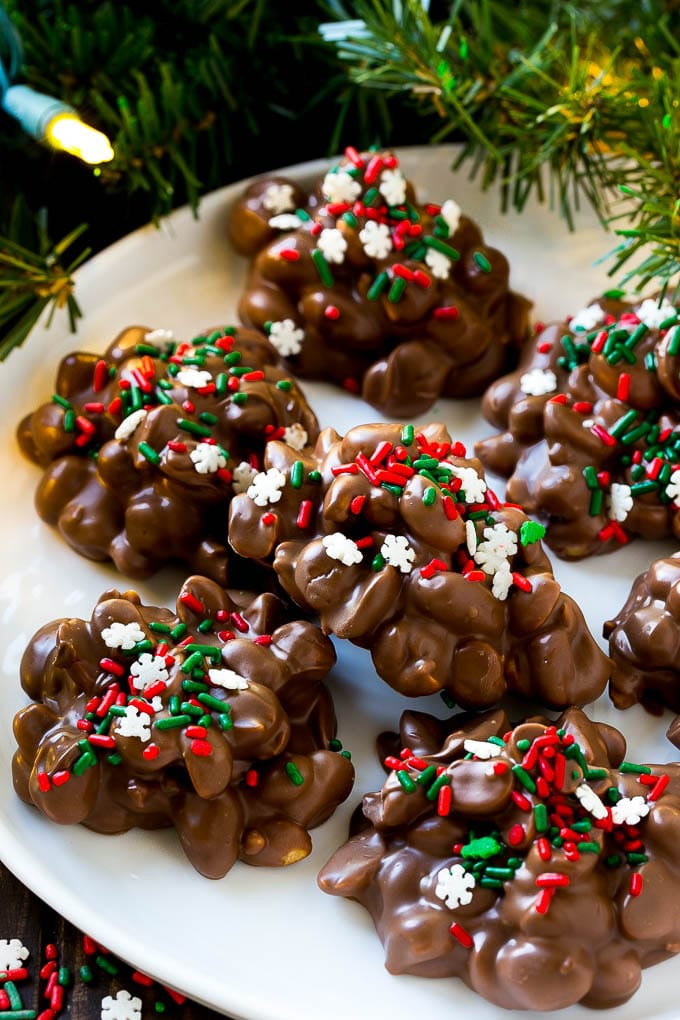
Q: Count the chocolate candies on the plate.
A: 7